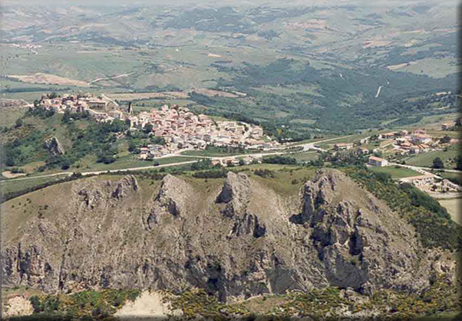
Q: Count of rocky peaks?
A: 4